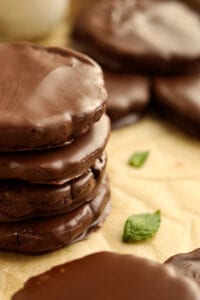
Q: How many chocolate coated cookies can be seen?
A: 9